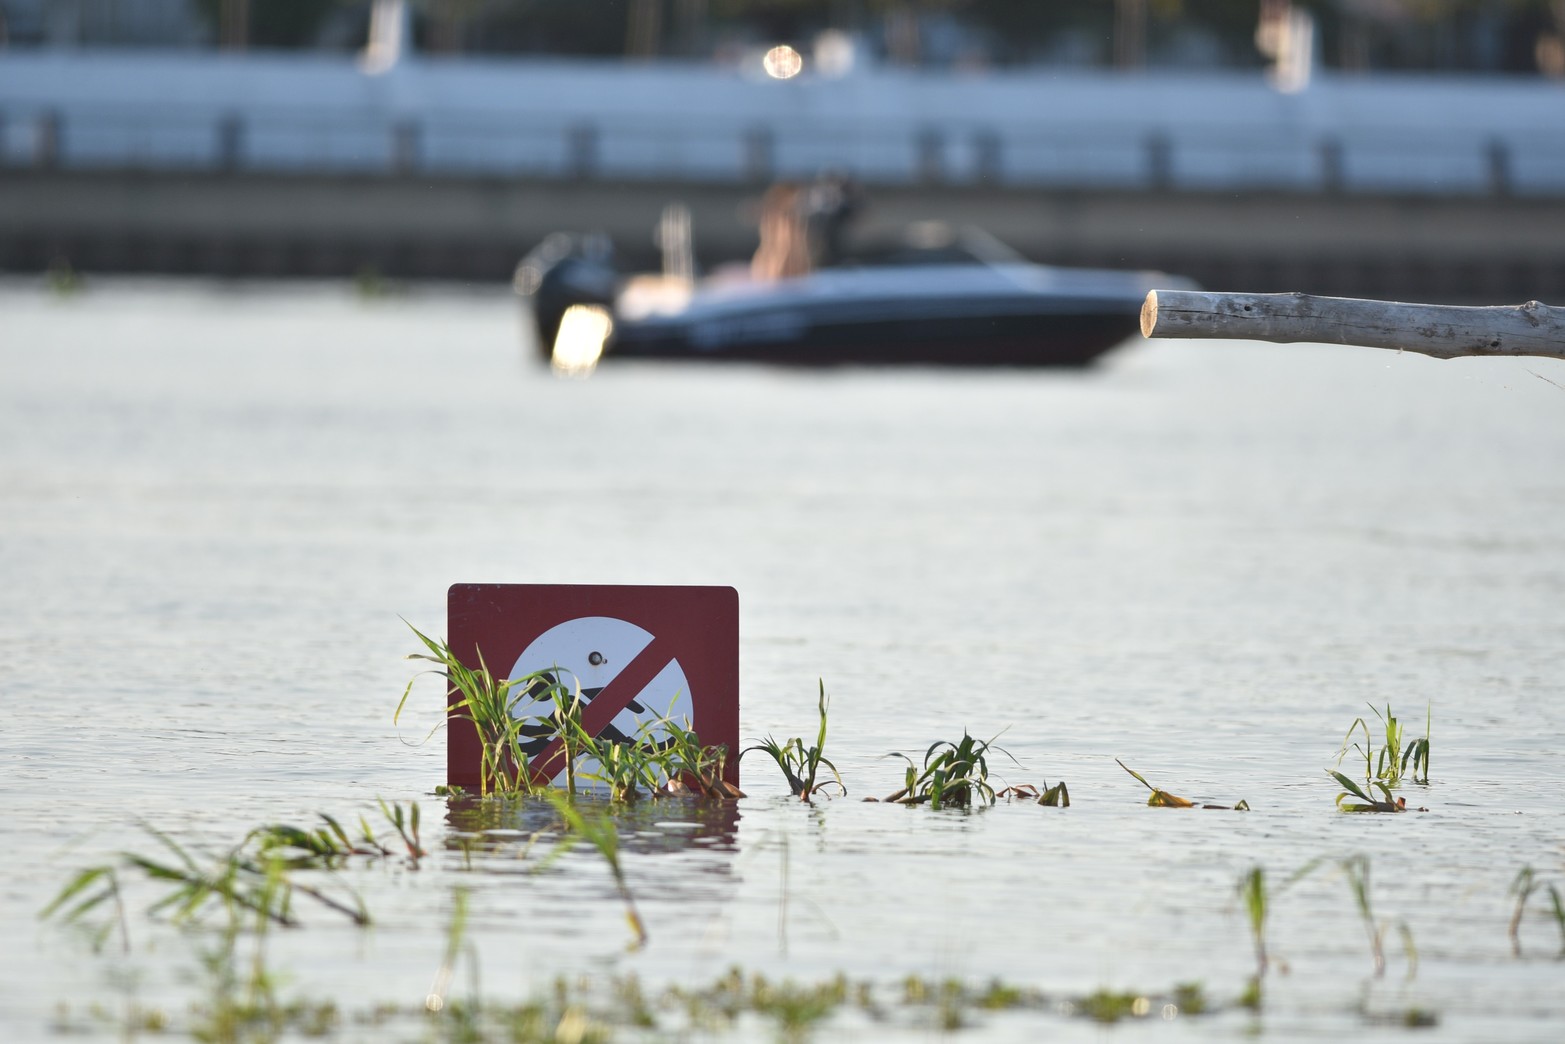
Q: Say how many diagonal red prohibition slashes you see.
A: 1